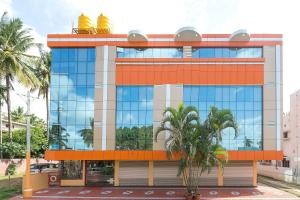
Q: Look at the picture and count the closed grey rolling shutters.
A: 4